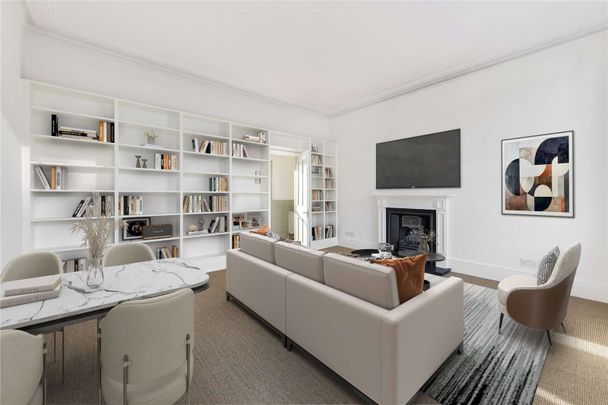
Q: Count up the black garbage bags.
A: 0